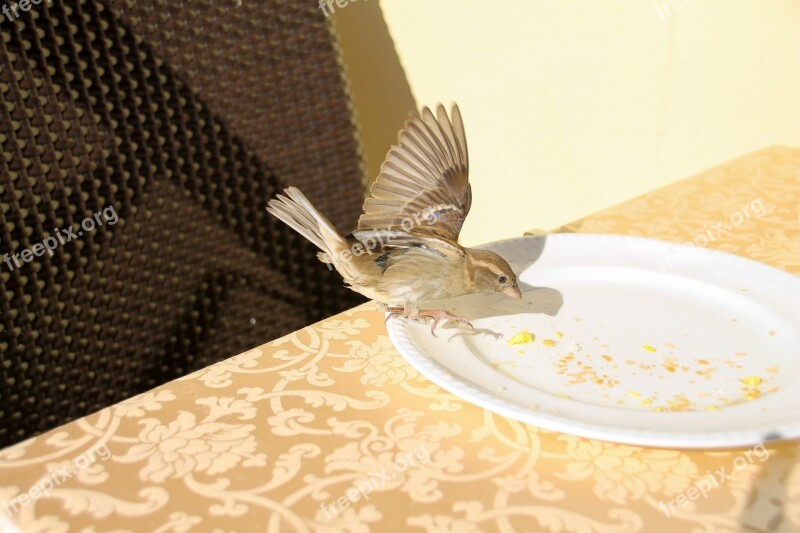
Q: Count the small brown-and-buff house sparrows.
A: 1